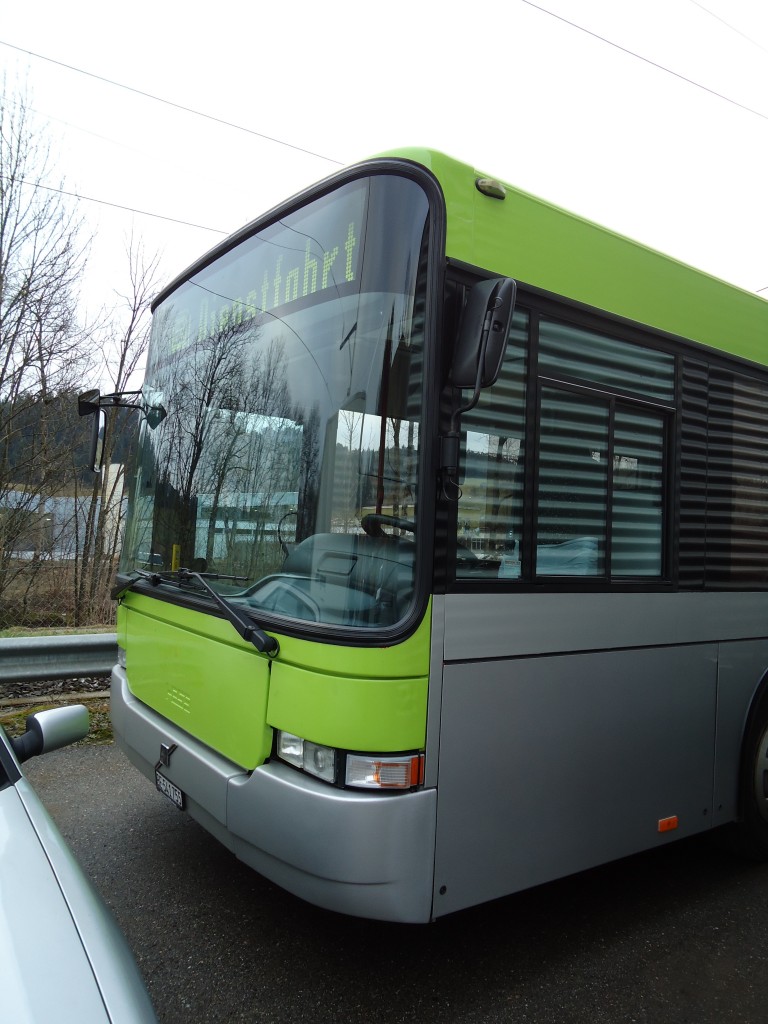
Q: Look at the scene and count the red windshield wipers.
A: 0